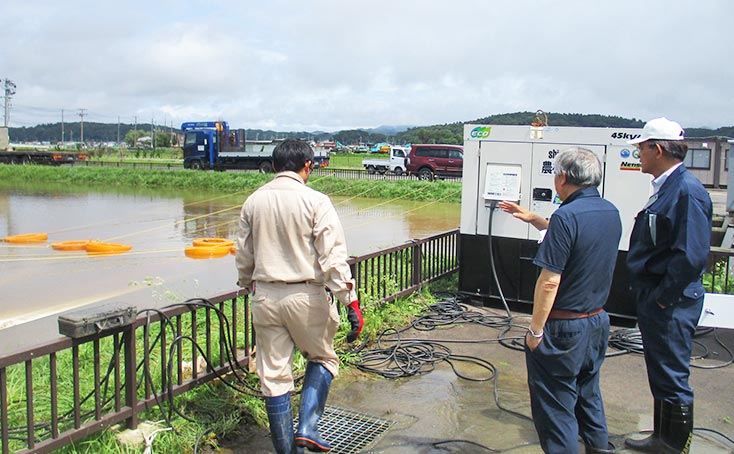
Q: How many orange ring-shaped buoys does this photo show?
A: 5